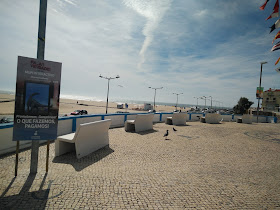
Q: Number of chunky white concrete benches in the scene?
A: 5